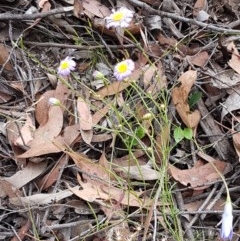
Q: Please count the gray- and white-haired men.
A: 0